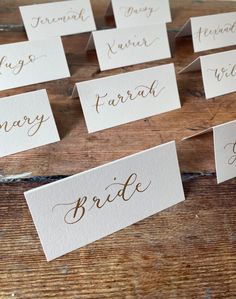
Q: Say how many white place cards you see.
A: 10